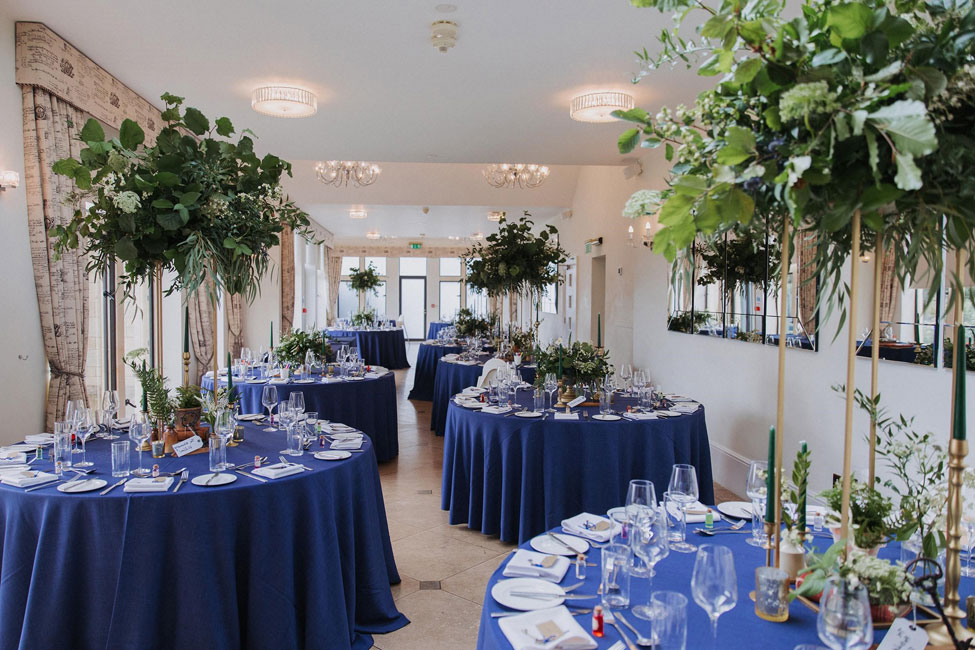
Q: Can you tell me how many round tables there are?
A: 8